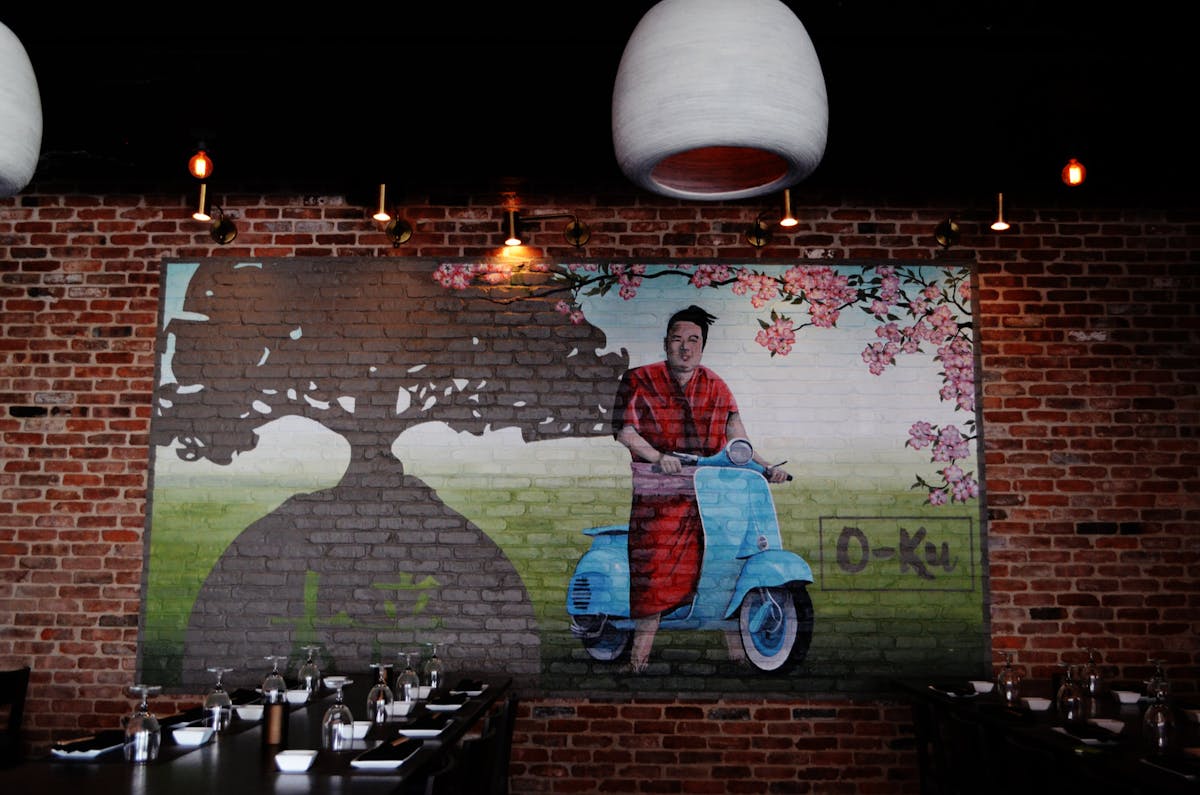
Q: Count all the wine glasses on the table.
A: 13